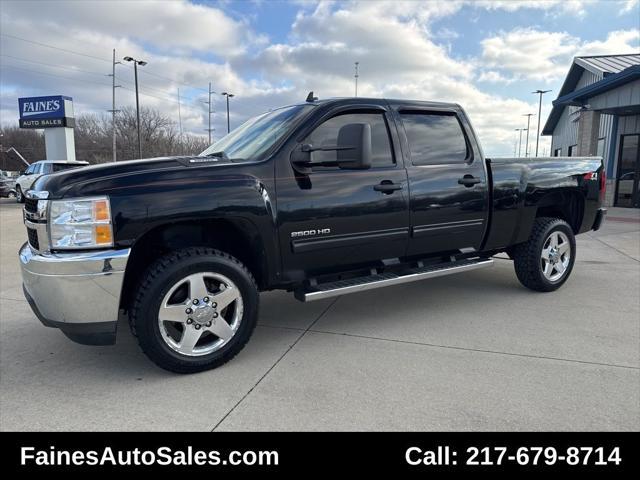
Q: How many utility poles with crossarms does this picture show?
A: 2